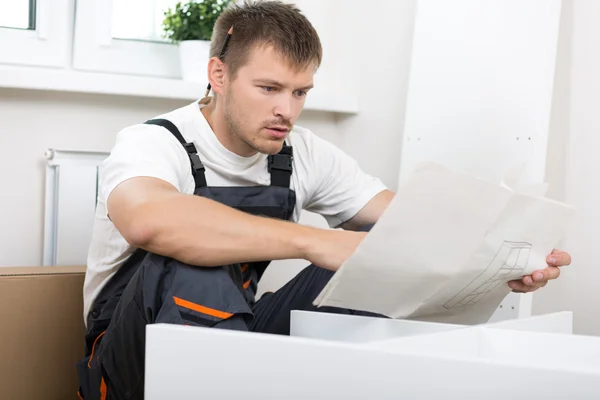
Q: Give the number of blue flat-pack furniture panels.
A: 0